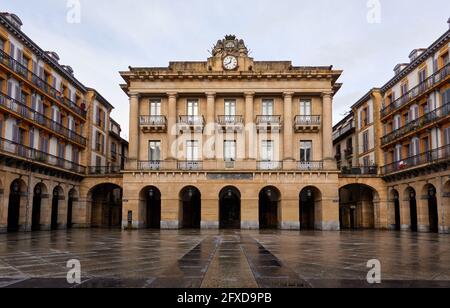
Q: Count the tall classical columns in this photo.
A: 6